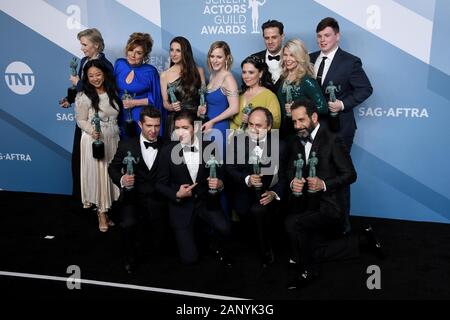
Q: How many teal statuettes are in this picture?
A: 13